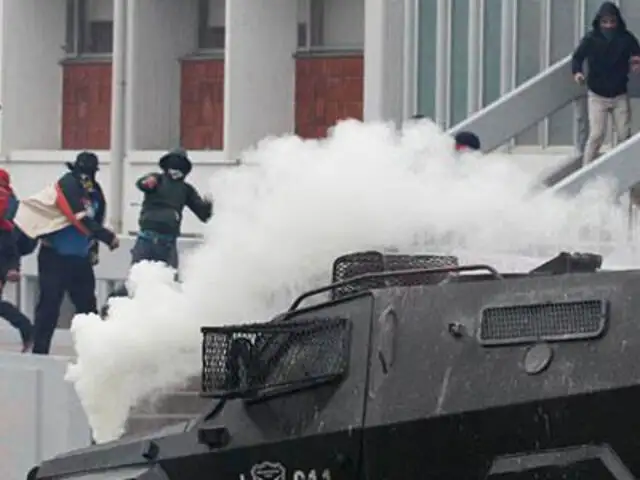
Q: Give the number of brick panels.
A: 3